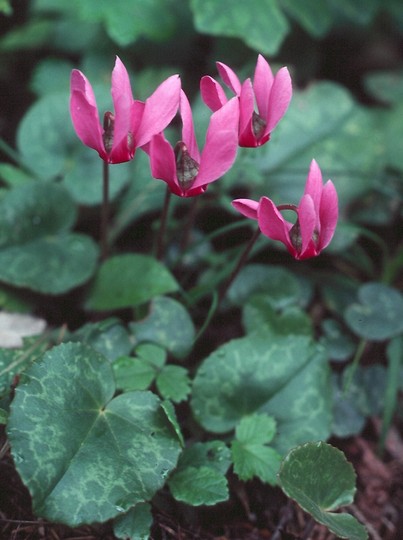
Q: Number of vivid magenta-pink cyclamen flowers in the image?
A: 4